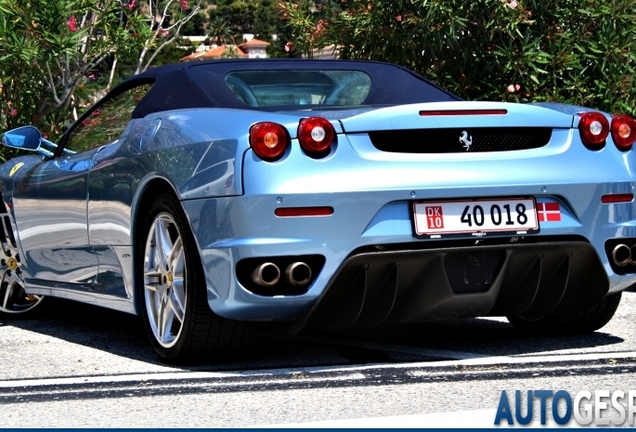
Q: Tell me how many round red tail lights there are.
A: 4